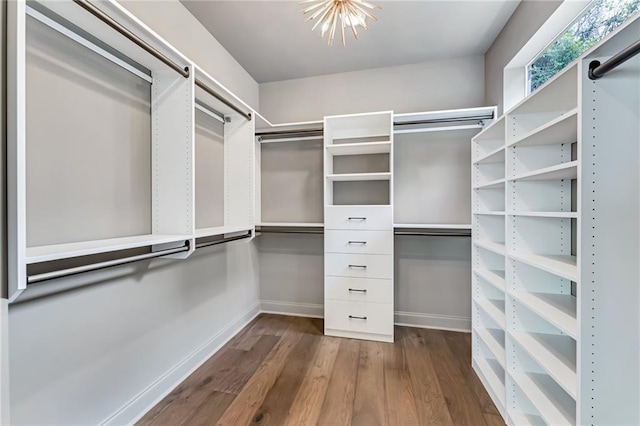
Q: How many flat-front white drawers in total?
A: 5